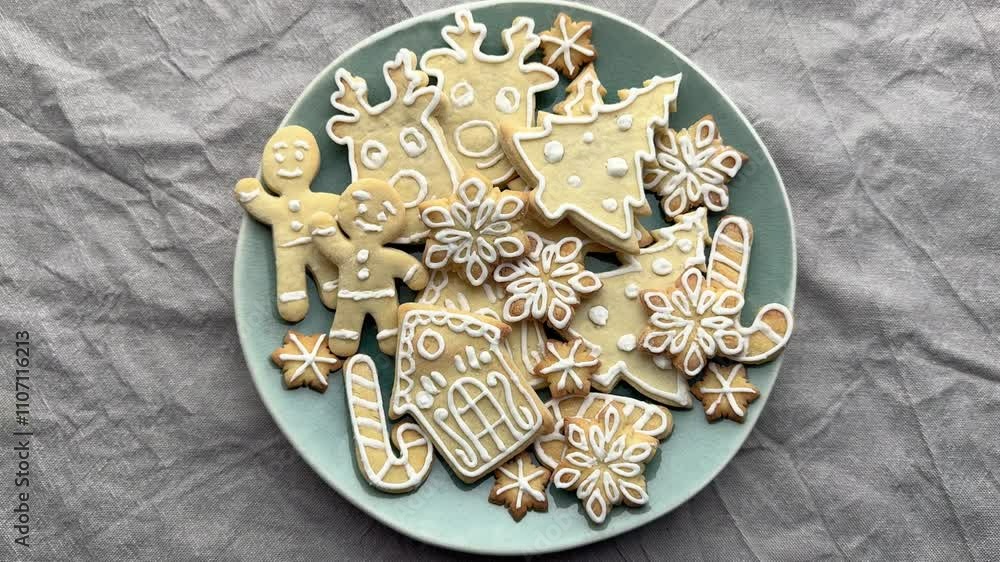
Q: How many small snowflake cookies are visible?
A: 5